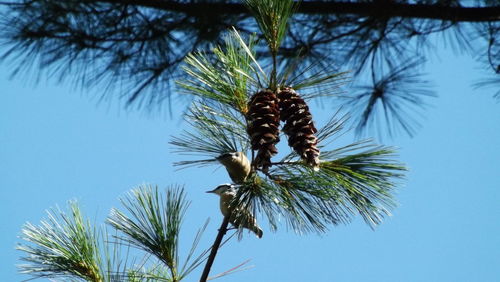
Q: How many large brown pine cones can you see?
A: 2